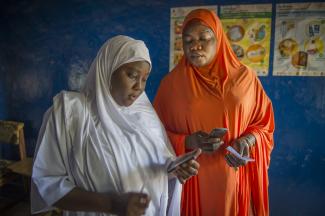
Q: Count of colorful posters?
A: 3